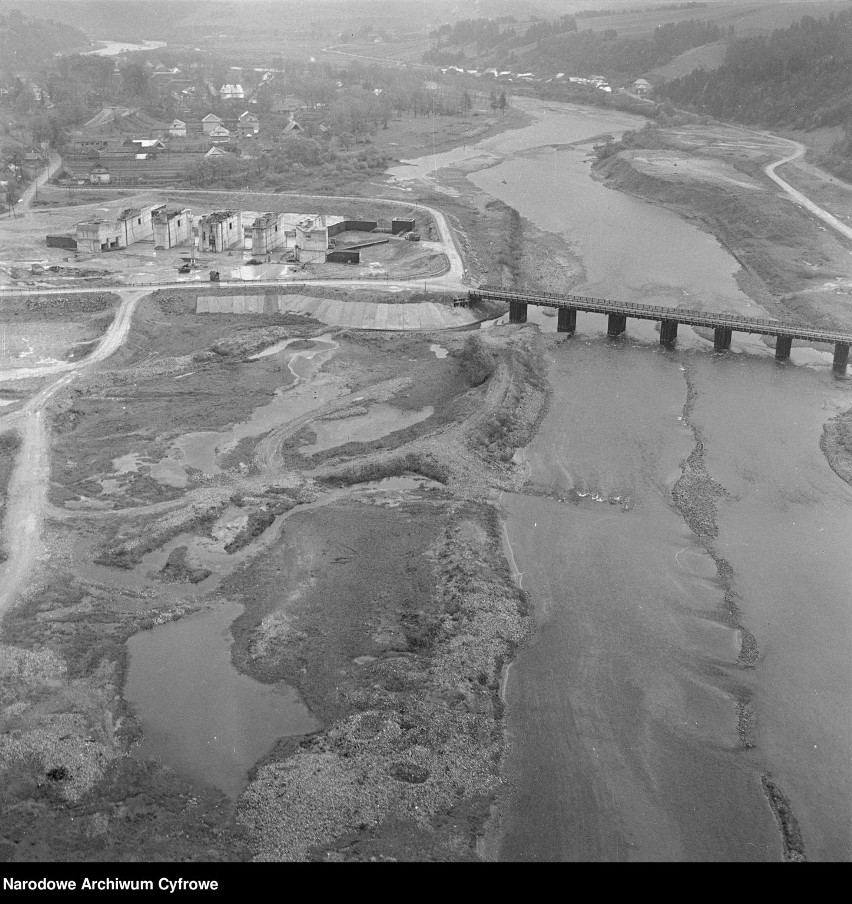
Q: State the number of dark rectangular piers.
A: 7